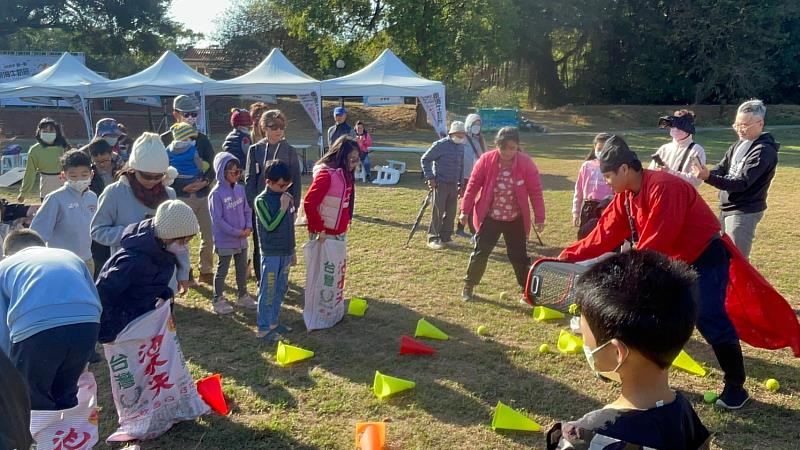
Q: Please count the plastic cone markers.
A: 11